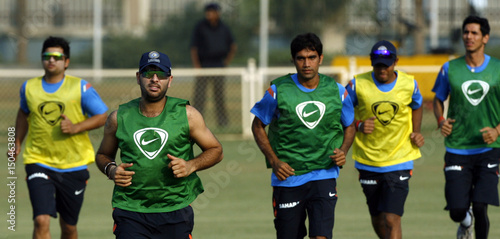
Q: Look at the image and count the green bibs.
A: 3